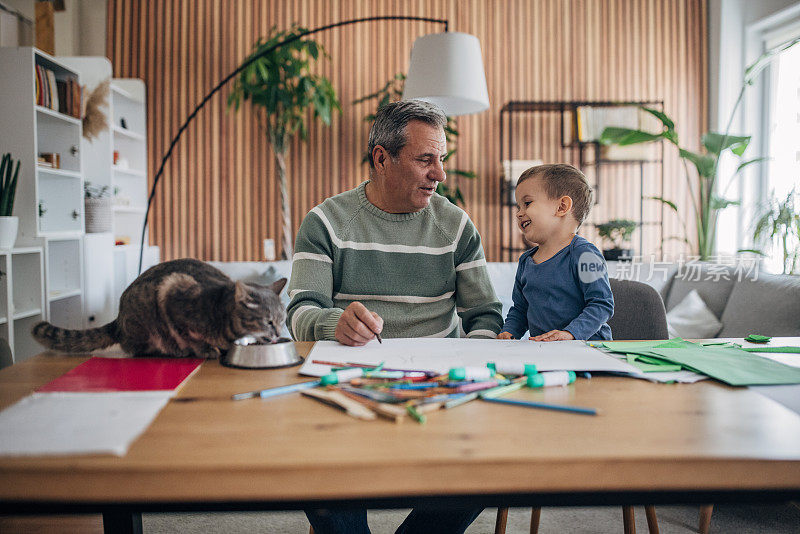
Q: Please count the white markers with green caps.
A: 4